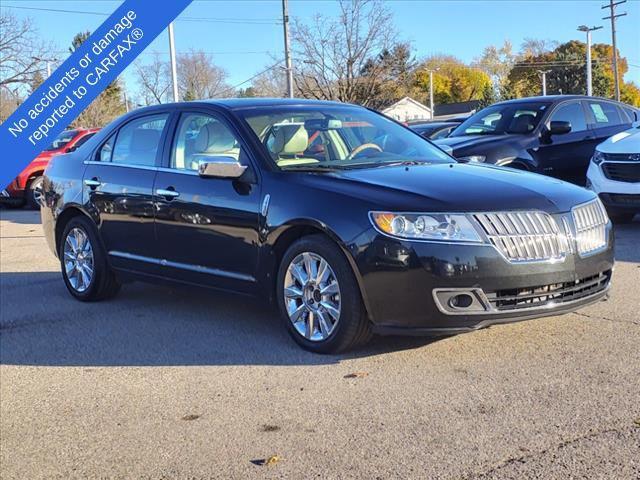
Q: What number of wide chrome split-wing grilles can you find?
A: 1